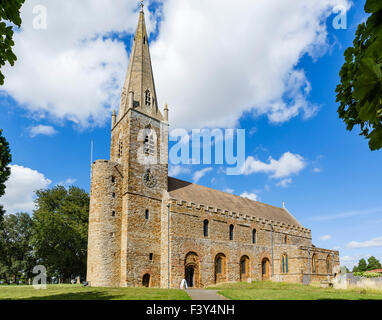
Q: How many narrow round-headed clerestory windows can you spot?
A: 3